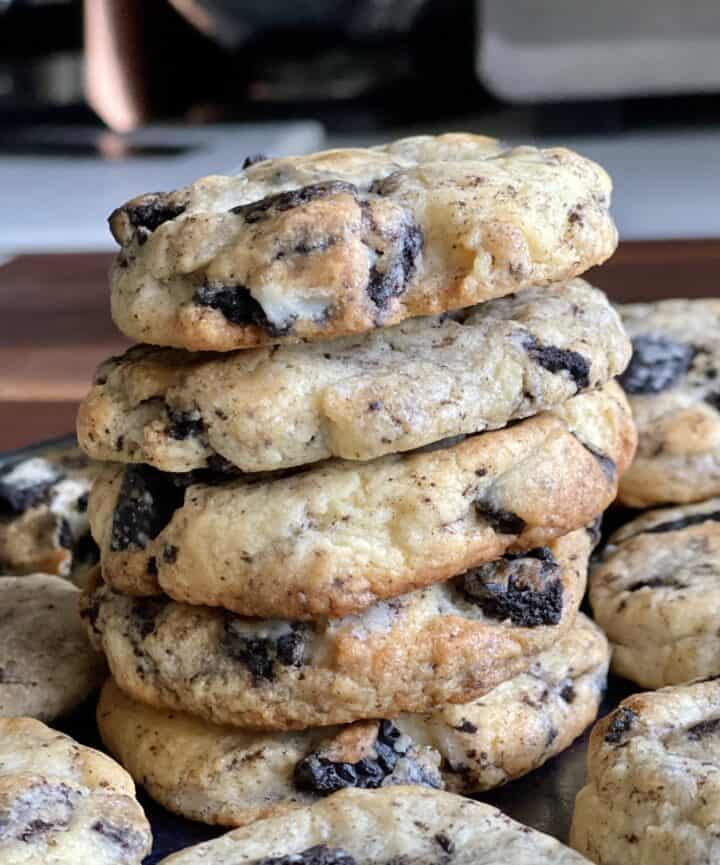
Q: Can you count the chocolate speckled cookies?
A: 12